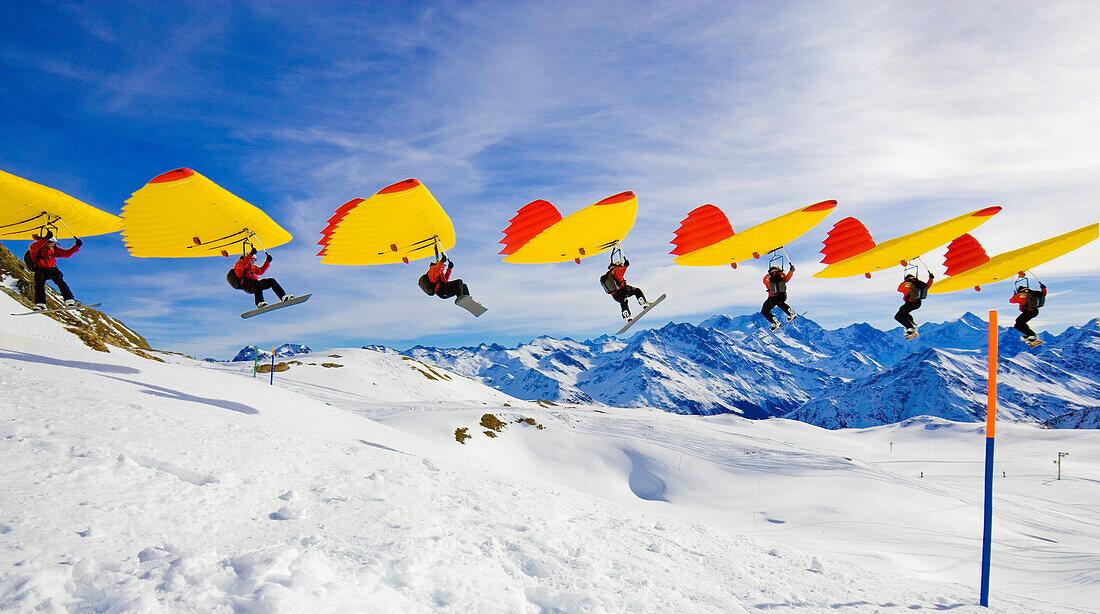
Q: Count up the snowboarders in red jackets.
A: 7